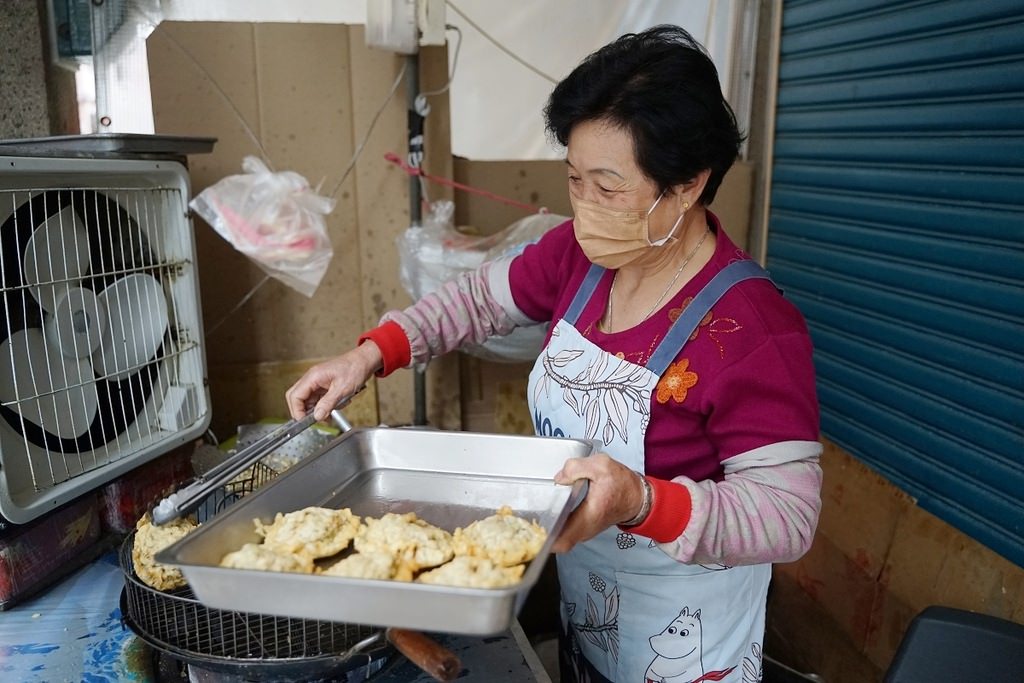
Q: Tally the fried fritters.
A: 7